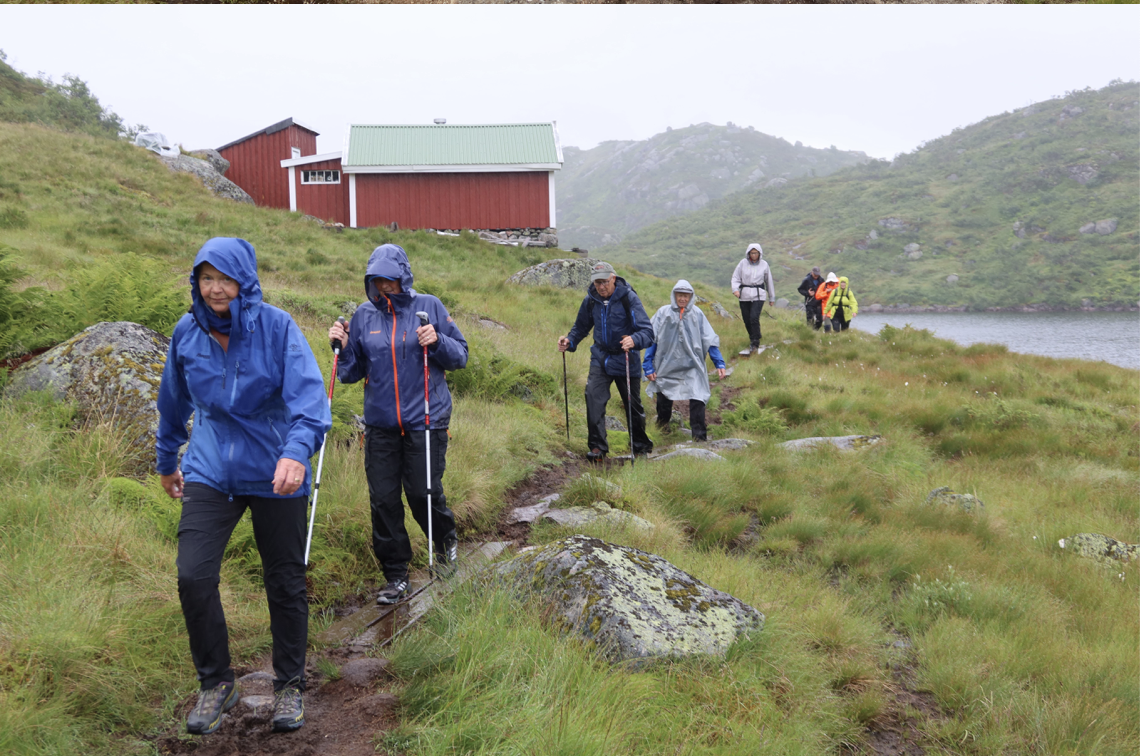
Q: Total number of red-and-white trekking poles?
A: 2